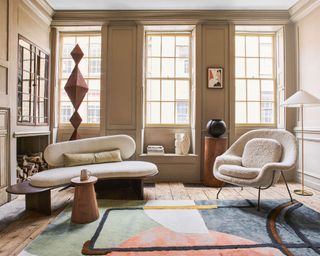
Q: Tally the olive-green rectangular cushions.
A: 1